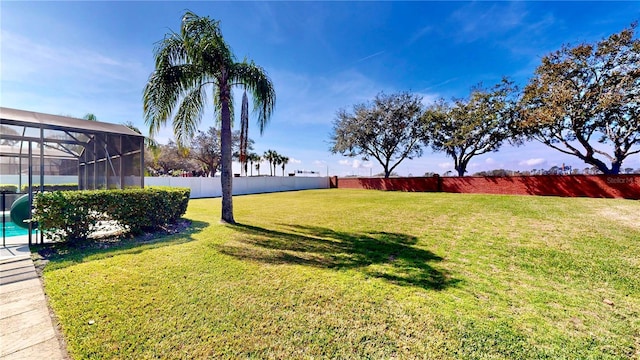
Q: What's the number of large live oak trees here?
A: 3